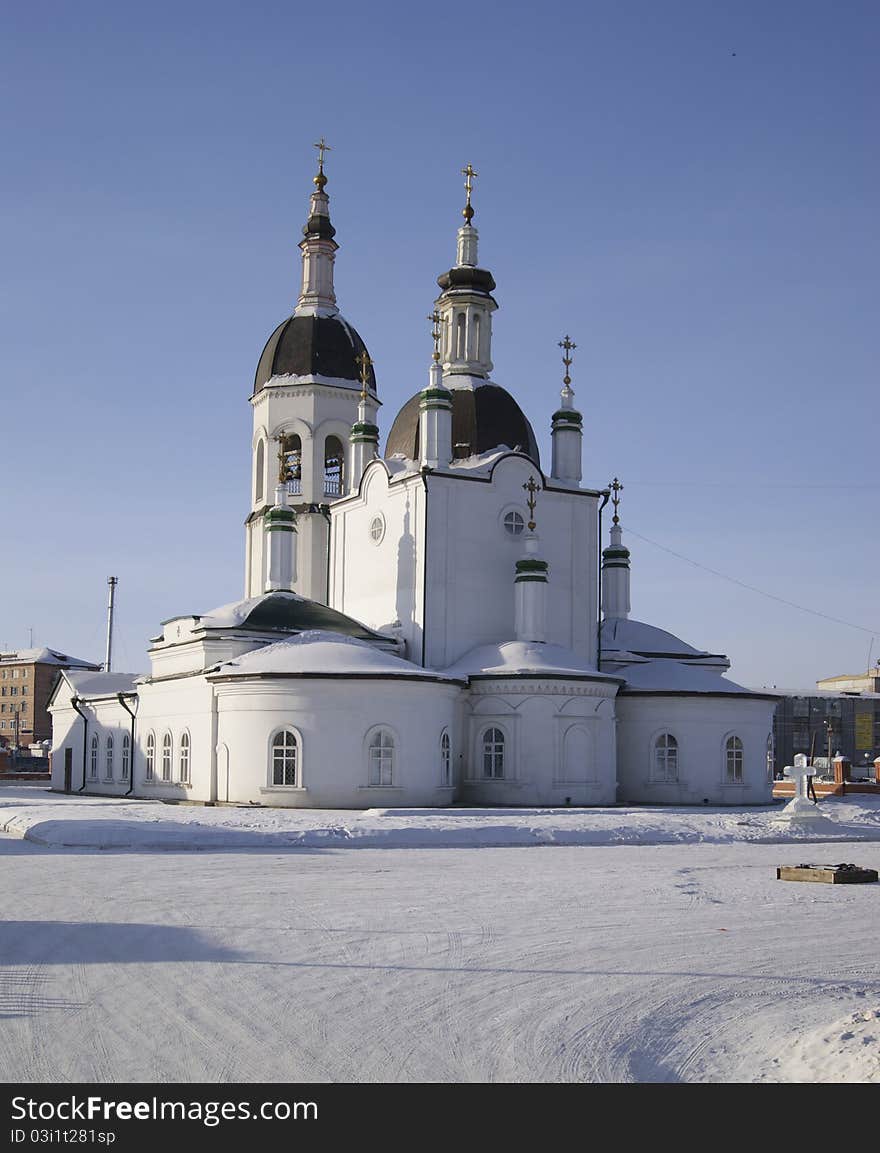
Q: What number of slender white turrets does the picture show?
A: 6